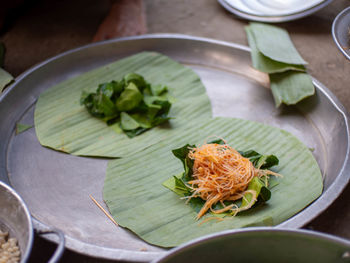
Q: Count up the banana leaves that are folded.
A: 2